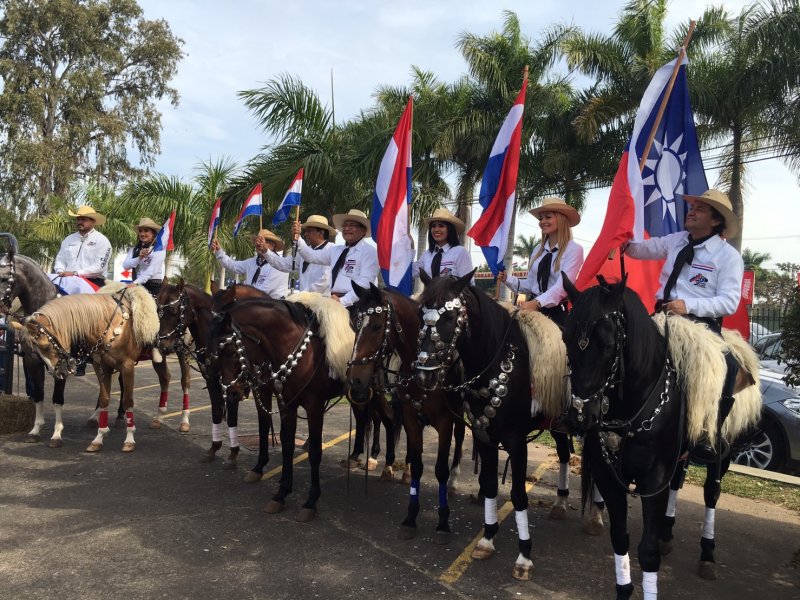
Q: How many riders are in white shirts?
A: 8